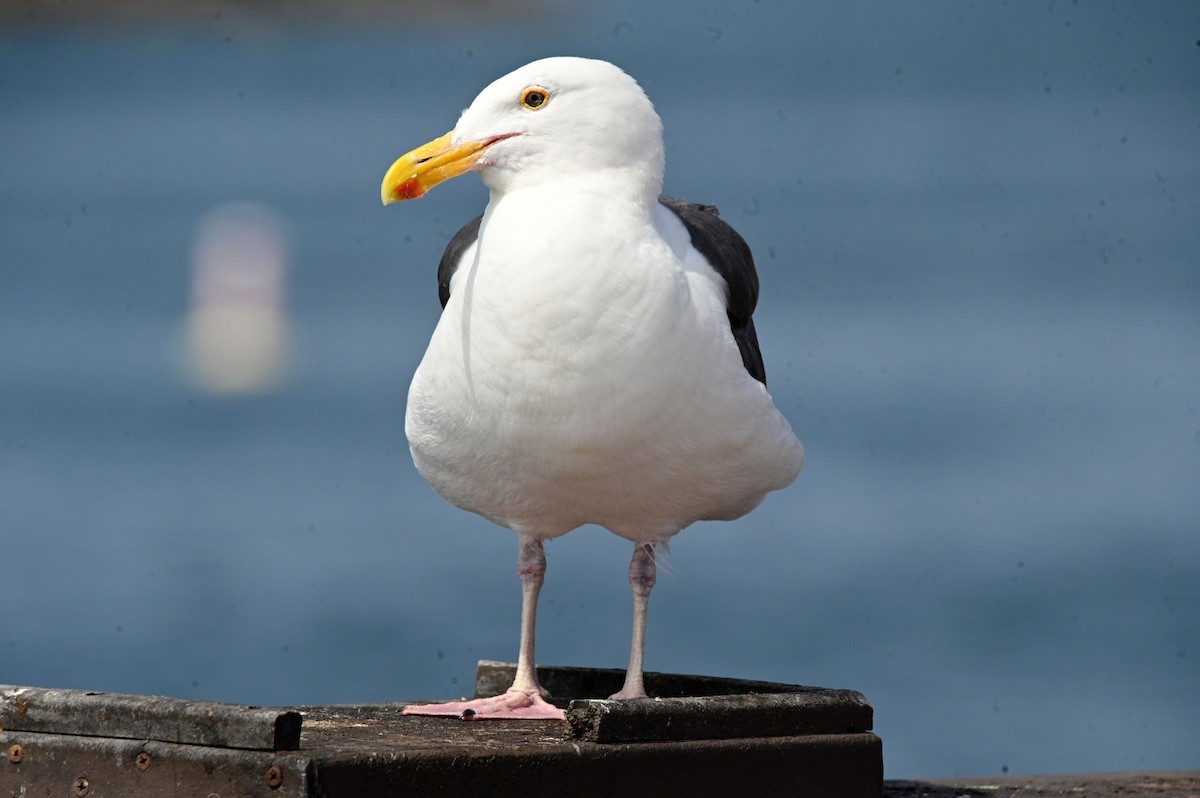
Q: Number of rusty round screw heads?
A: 4